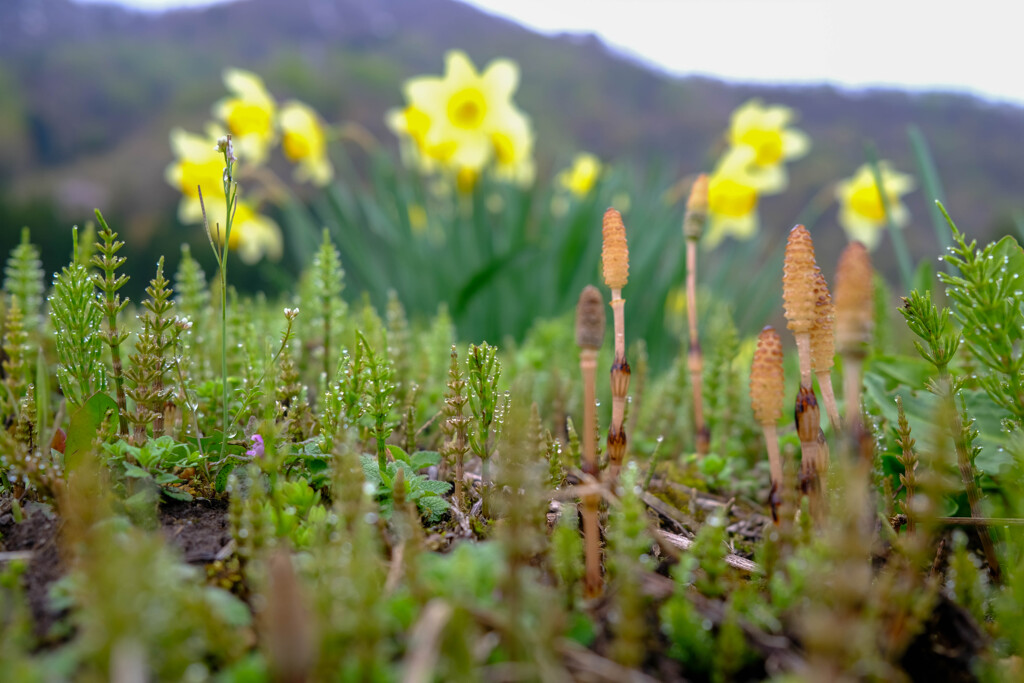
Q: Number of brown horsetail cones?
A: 7